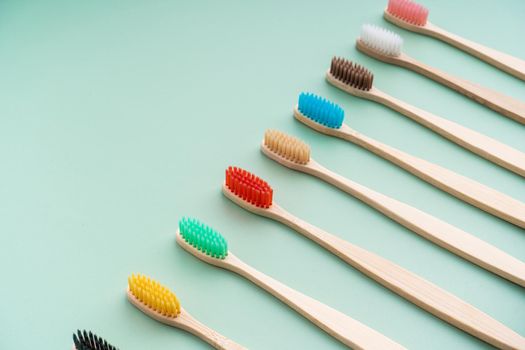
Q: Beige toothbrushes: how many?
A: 1